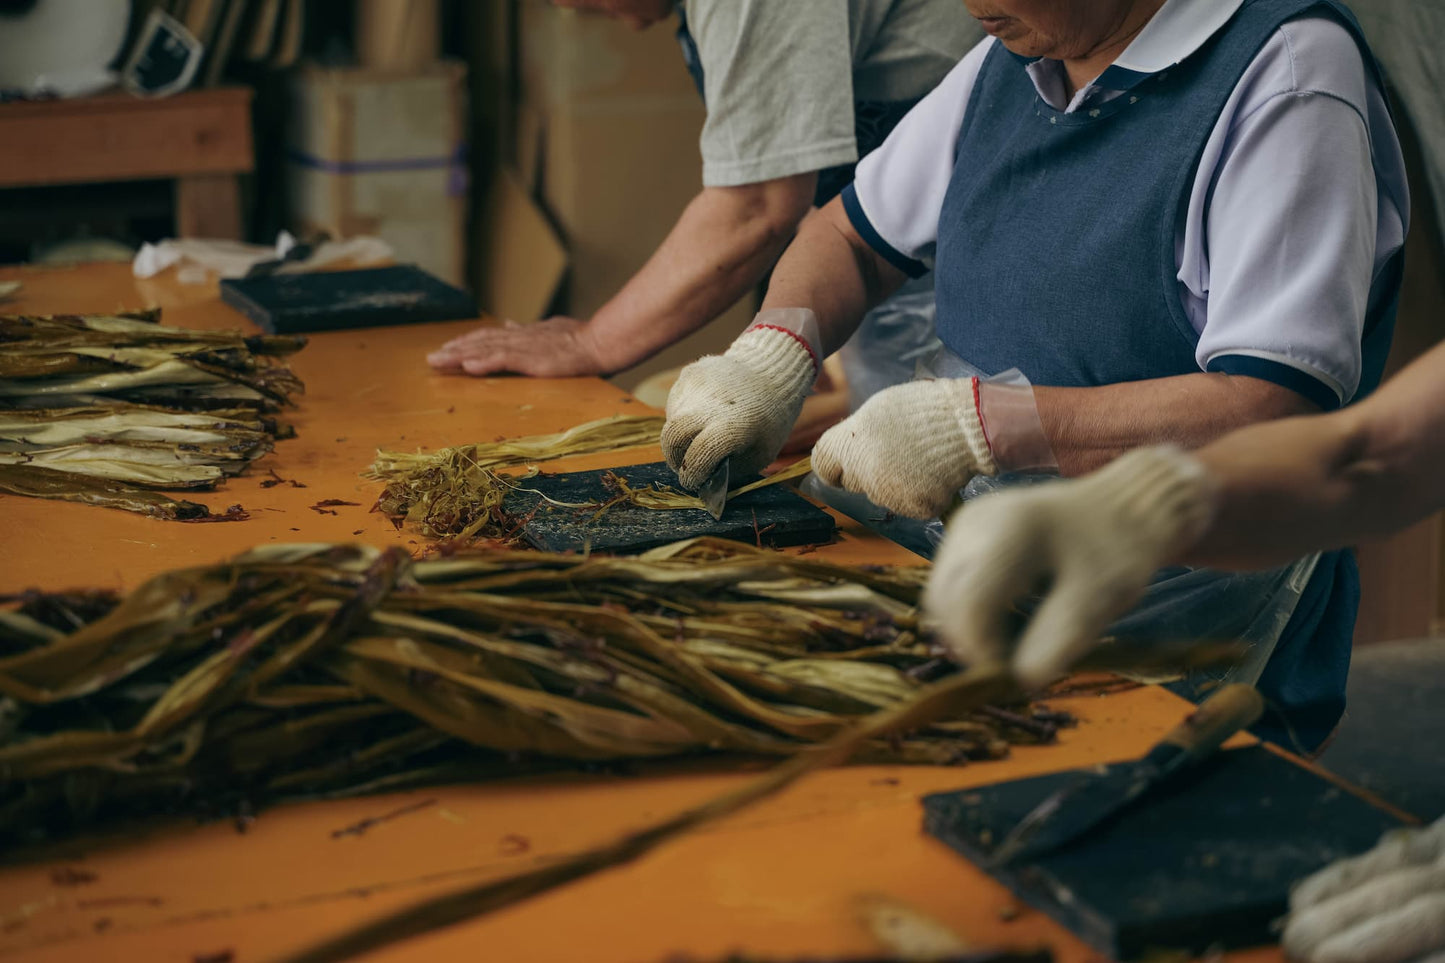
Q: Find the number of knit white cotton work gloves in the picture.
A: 4